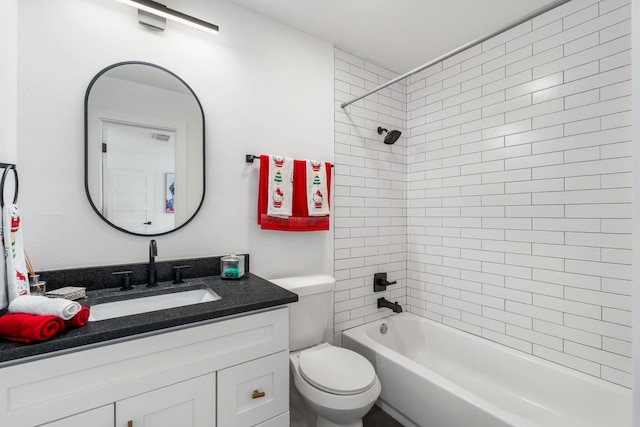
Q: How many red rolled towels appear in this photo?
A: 2